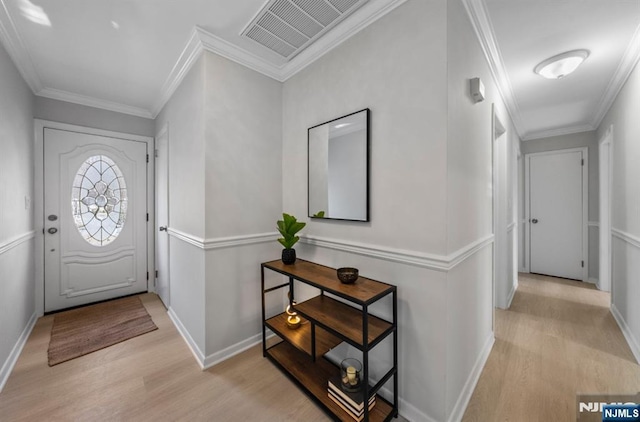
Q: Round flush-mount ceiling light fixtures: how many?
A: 1